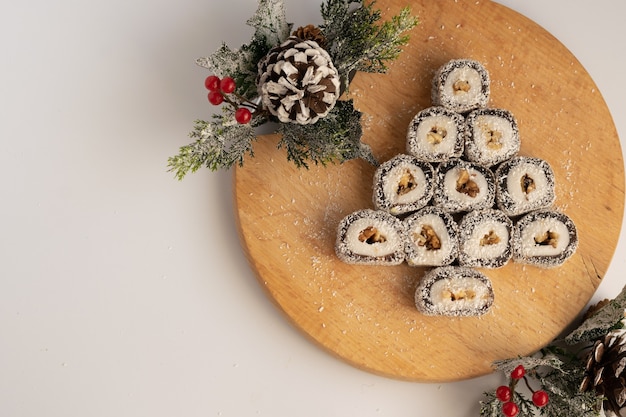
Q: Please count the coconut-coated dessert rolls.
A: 11